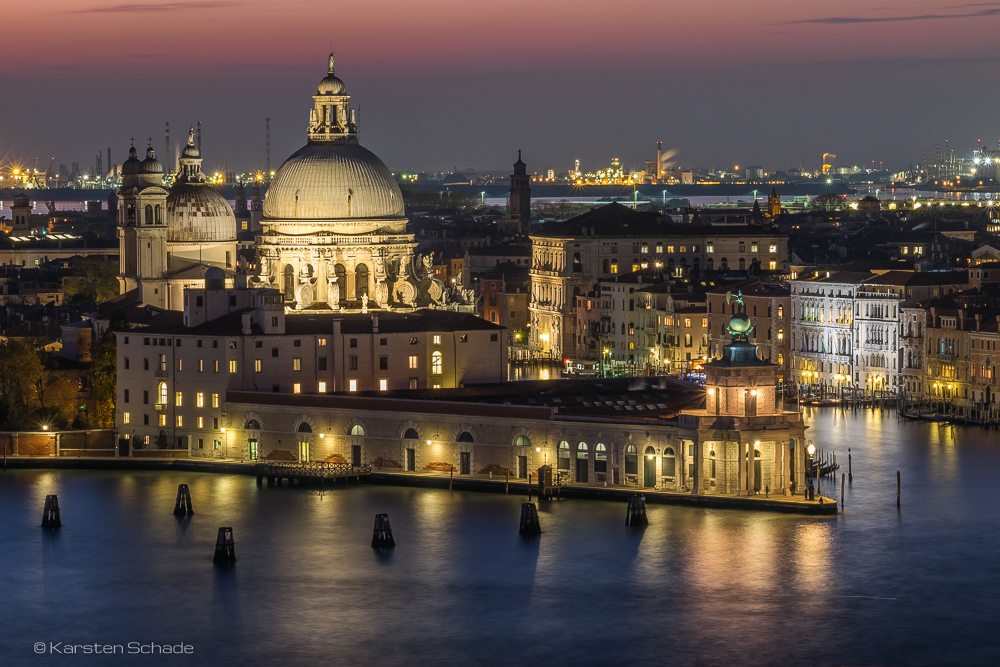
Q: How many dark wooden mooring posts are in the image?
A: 6